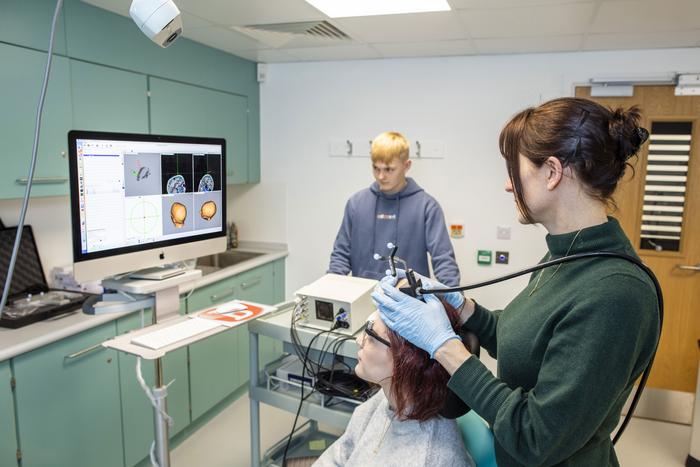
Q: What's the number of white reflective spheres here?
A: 3